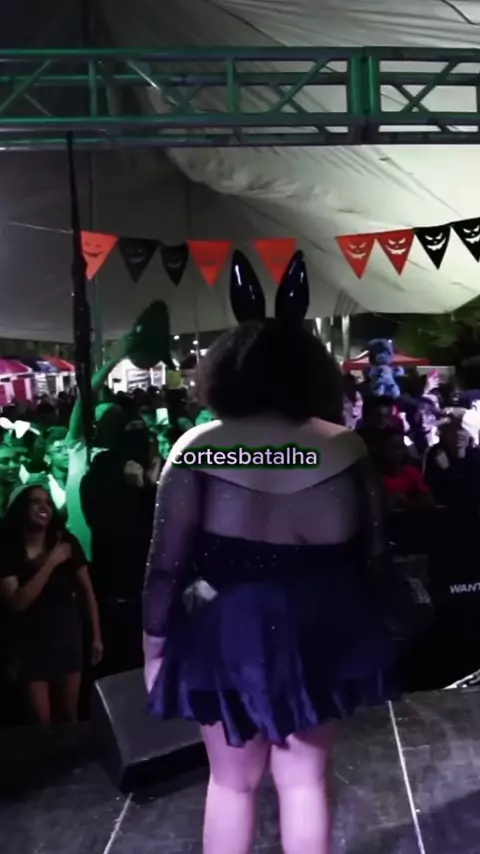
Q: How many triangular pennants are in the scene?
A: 9